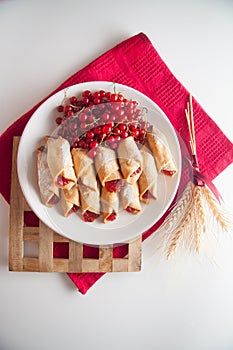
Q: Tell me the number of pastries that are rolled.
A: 11